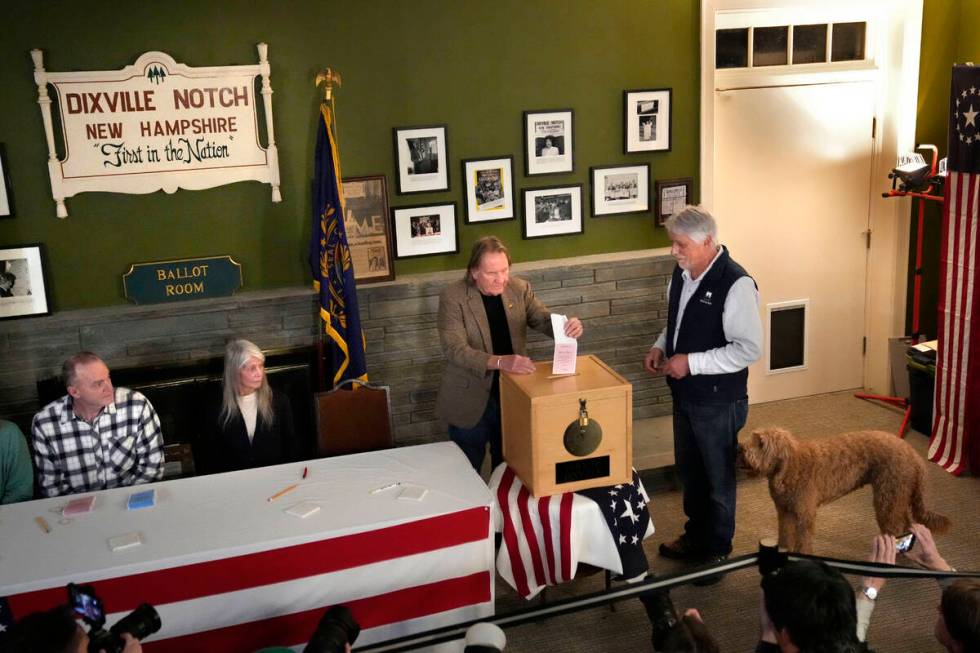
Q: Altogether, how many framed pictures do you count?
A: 11